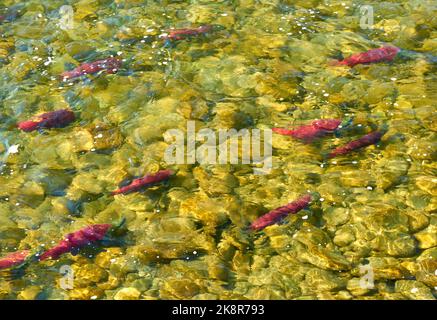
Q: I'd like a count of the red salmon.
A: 10